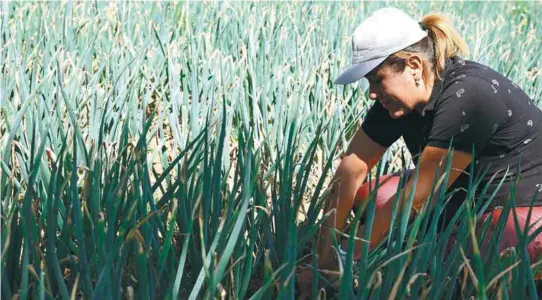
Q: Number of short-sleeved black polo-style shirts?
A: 1